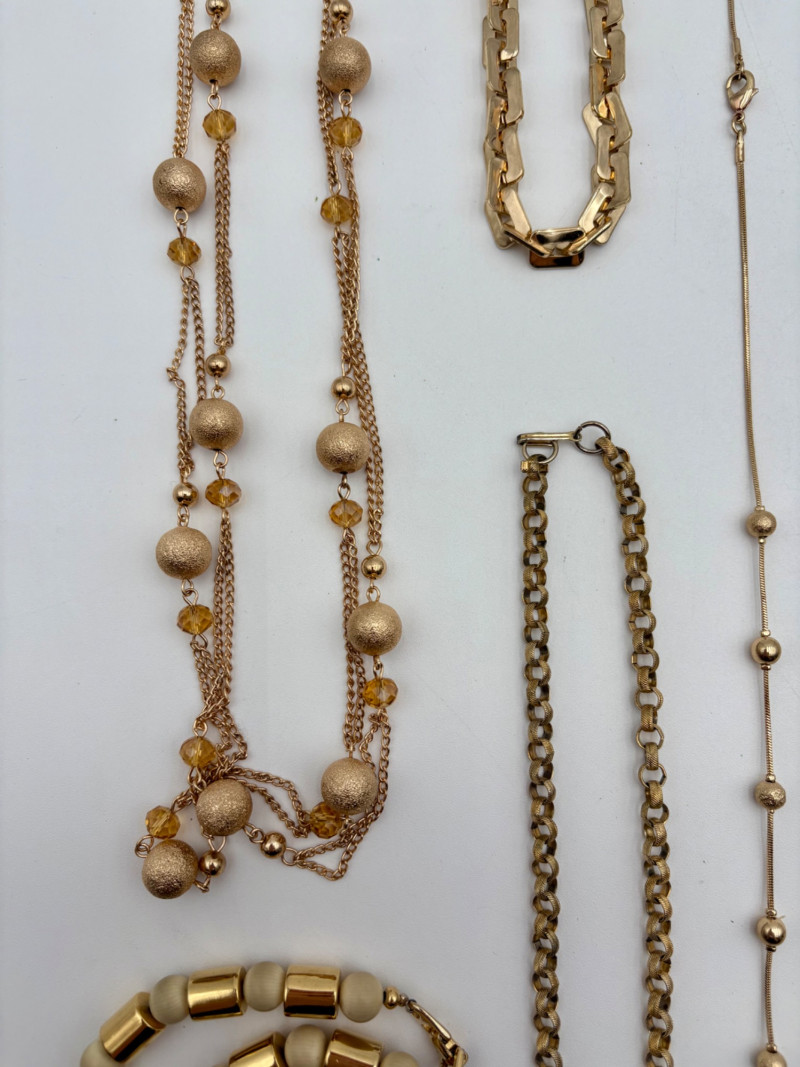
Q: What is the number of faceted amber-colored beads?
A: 11